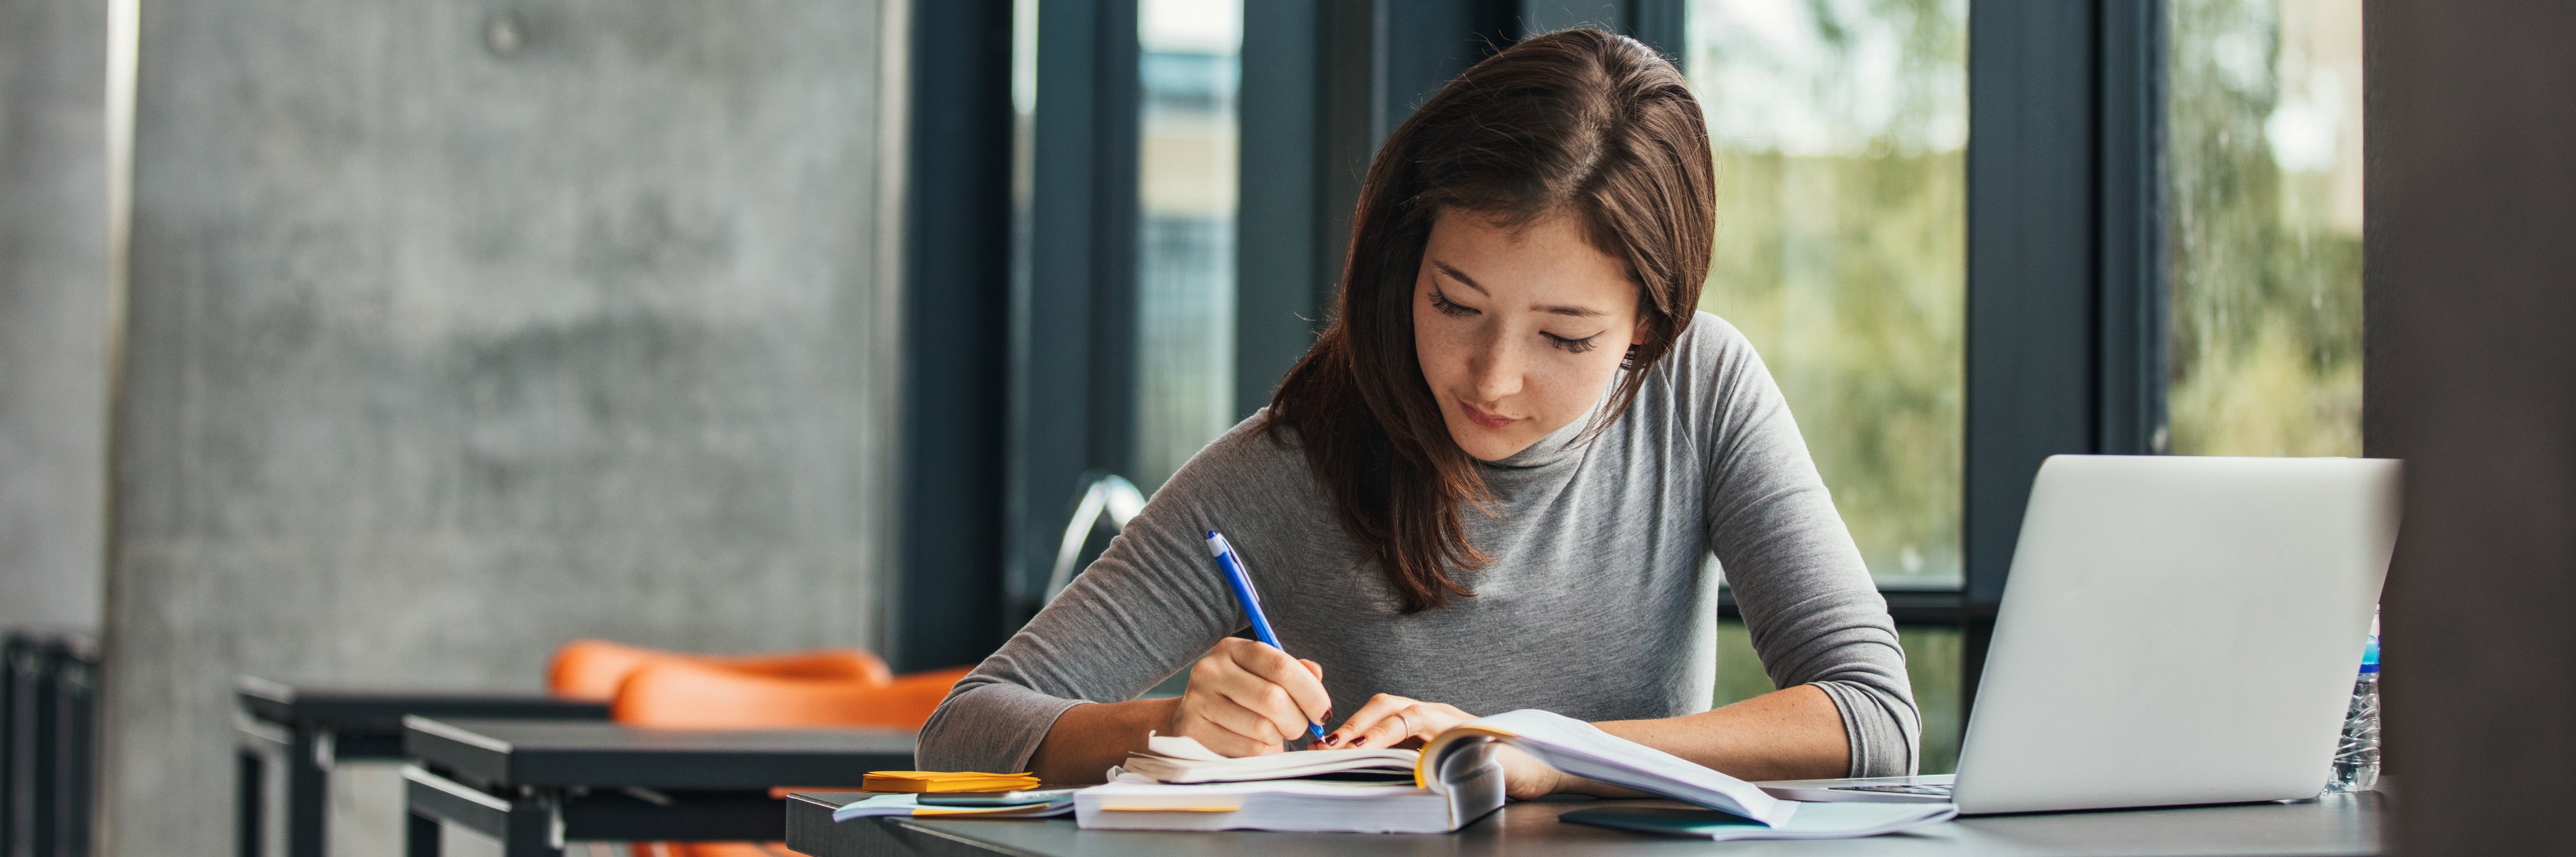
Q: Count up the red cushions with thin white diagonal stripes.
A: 0